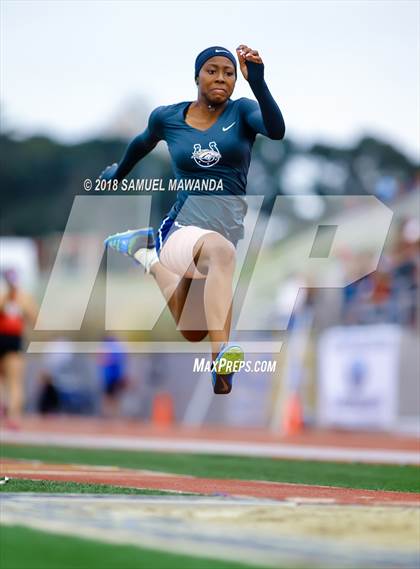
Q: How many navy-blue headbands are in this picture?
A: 1